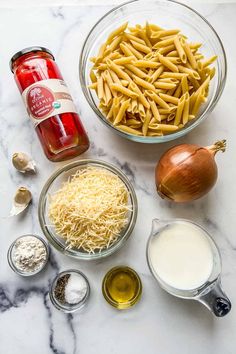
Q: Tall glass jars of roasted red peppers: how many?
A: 1